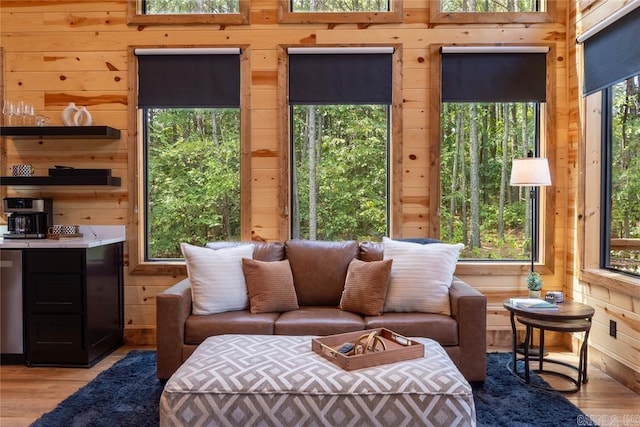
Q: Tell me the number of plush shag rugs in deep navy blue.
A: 1